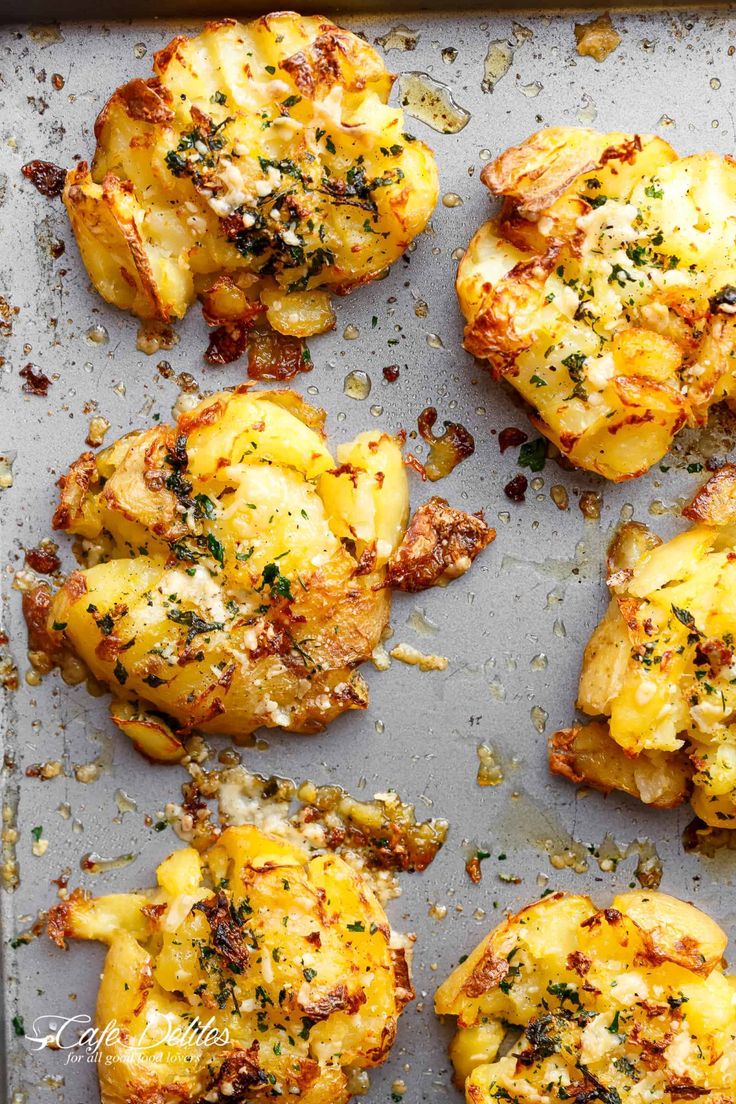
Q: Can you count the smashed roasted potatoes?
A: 6